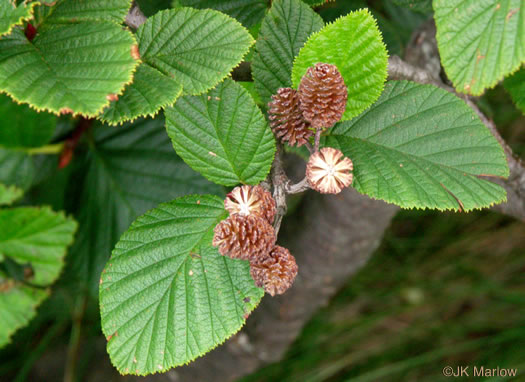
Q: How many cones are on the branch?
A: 6